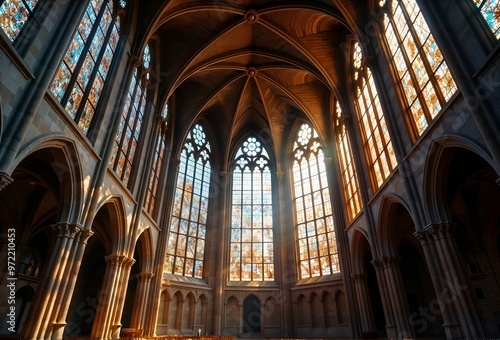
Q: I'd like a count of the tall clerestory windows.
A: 11